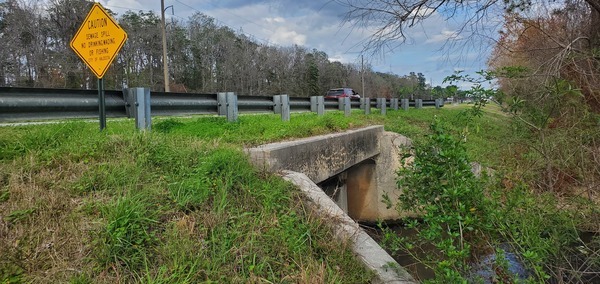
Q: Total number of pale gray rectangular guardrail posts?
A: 11